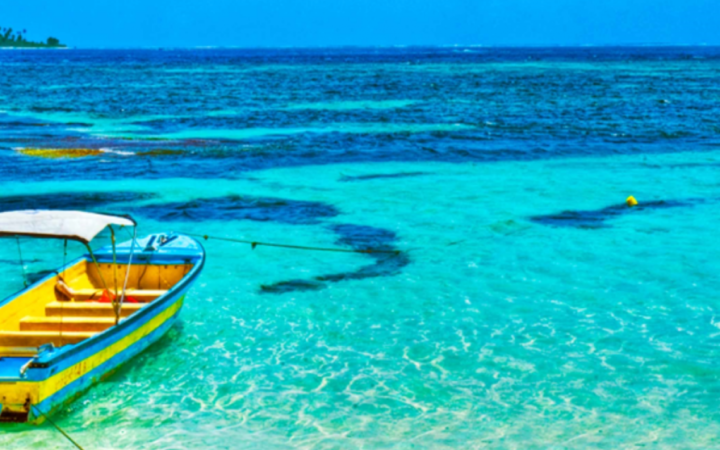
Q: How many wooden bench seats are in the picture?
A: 4